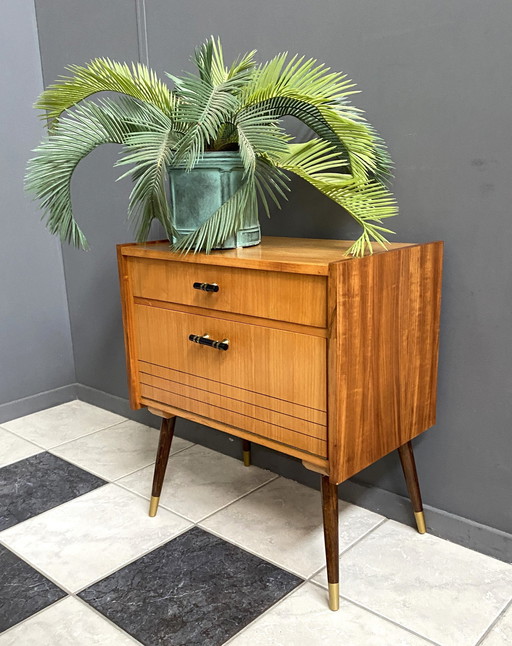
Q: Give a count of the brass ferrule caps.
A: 4